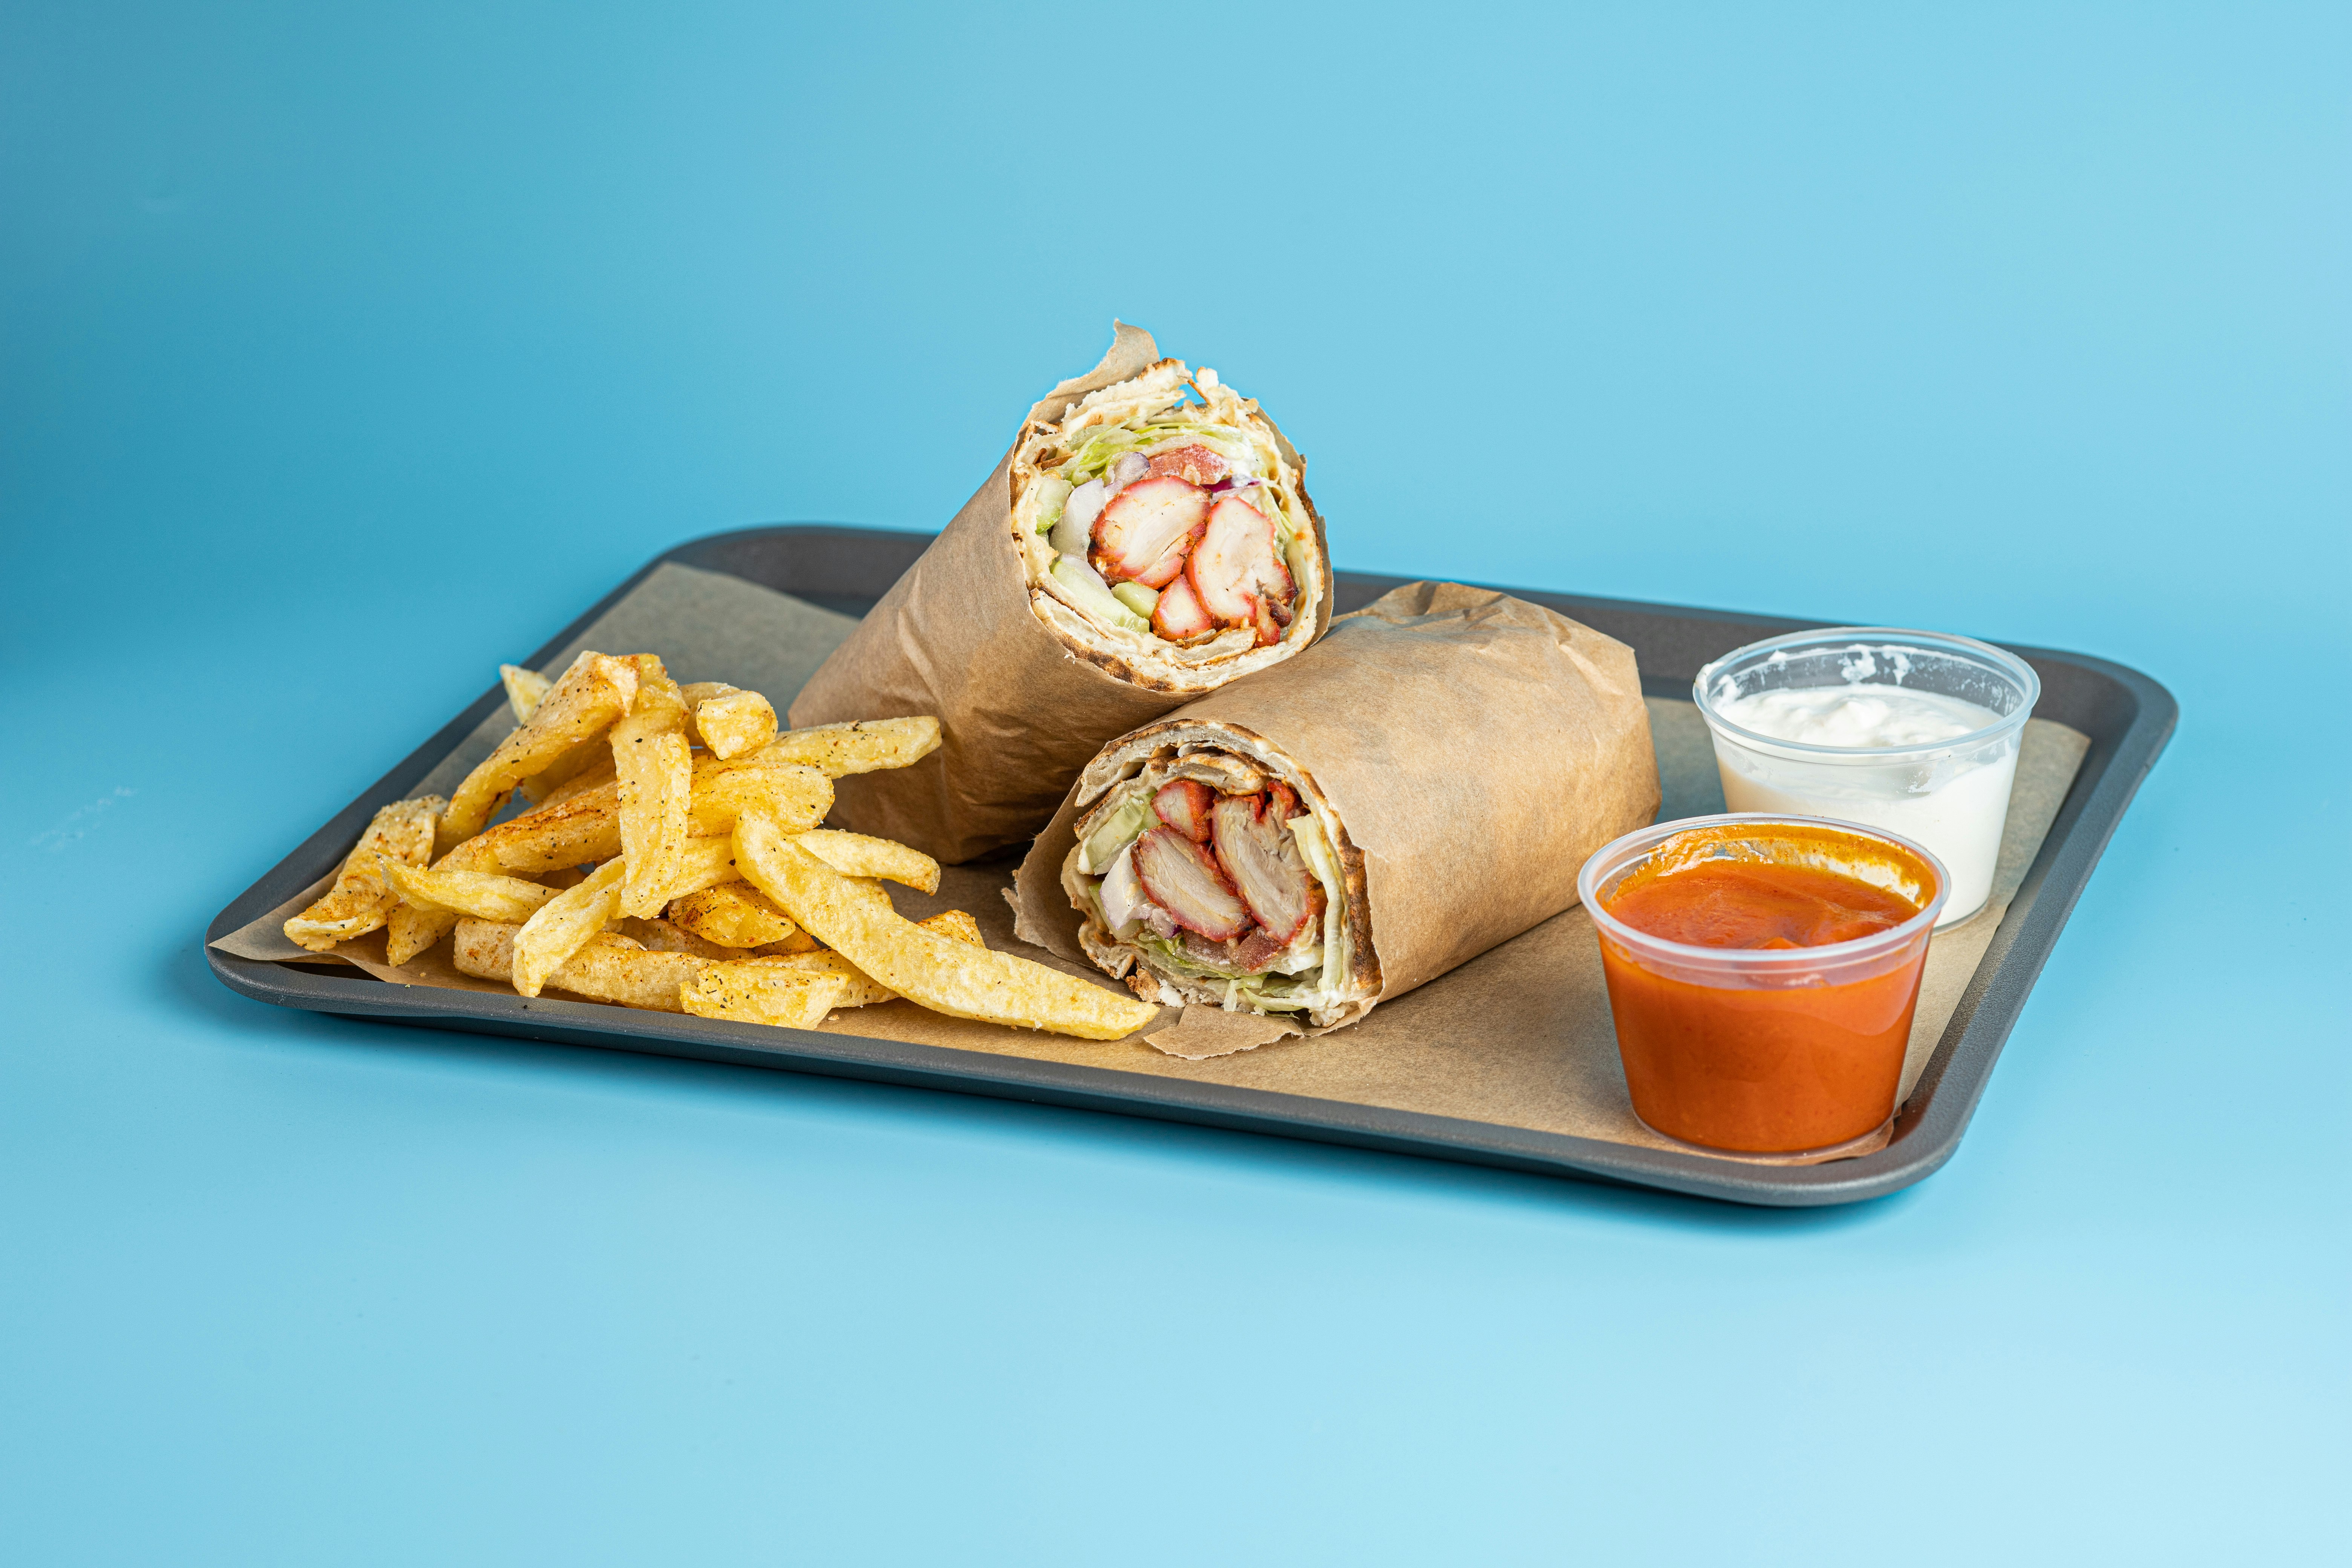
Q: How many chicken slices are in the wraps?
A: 6